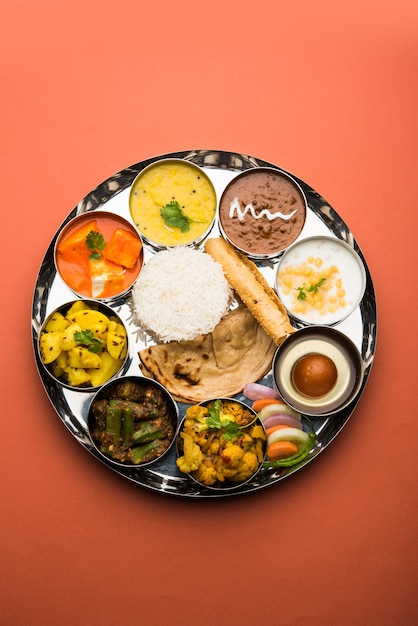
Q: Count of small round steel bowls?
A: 8